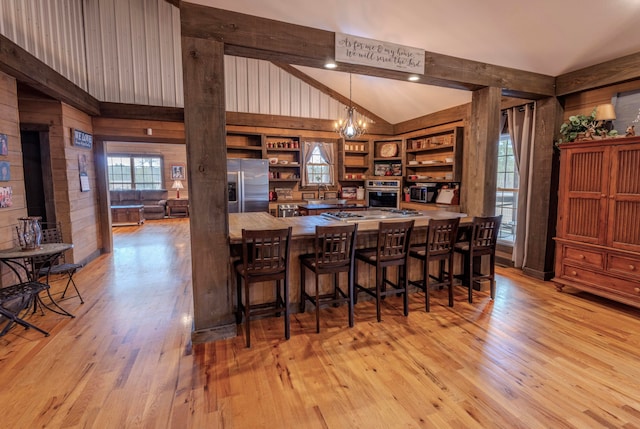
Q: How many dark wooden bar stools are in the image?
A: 5